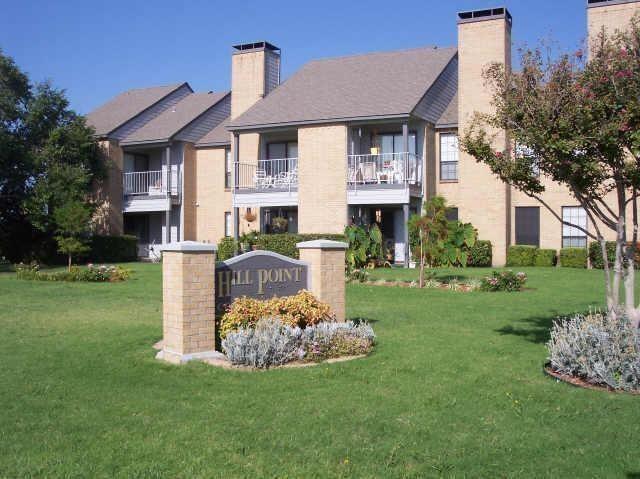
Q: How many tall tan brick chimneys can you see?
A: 3